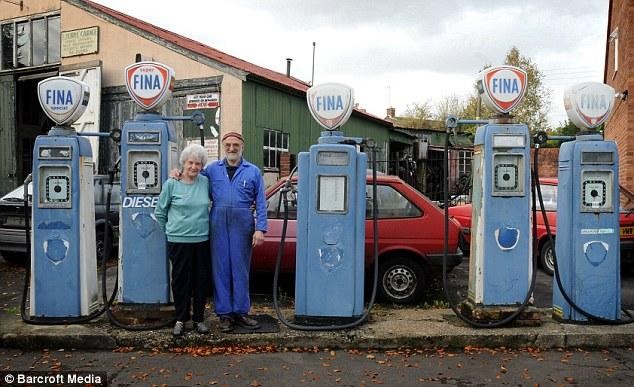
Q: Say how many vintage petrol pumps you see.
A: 5